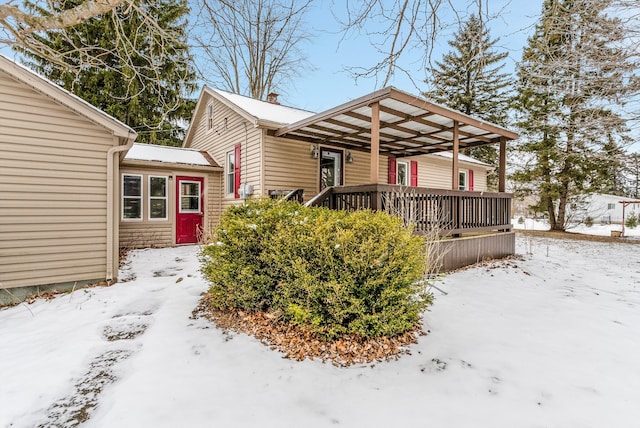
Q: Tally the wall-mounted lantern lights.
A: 2